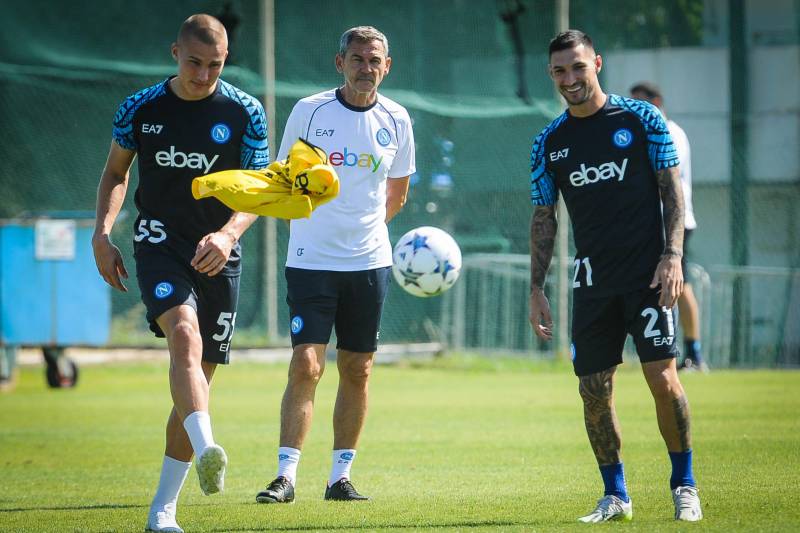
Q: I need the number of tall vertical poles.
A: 3